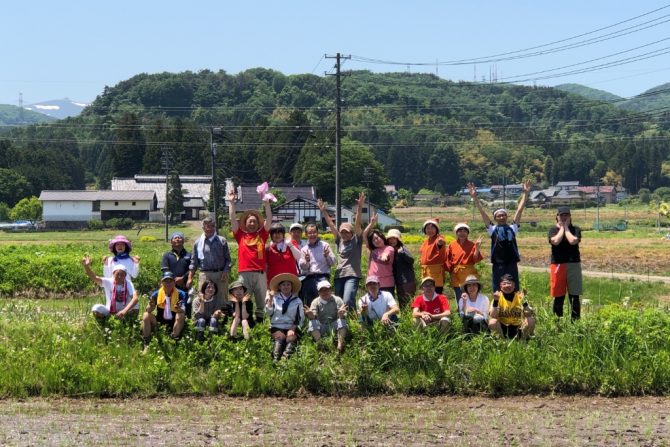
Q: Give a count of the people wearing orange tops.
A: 2